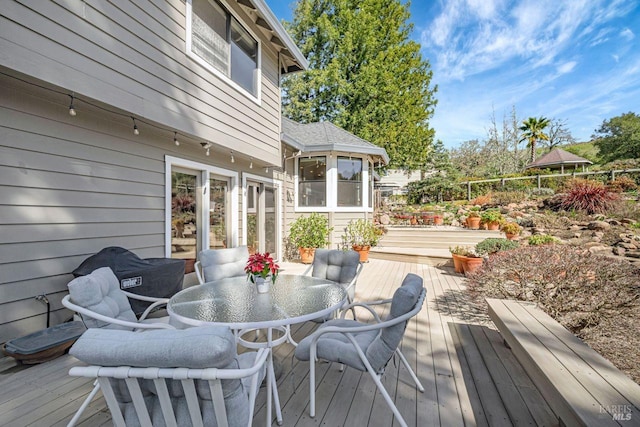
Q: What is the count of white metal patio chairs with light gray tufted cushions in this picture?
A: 5